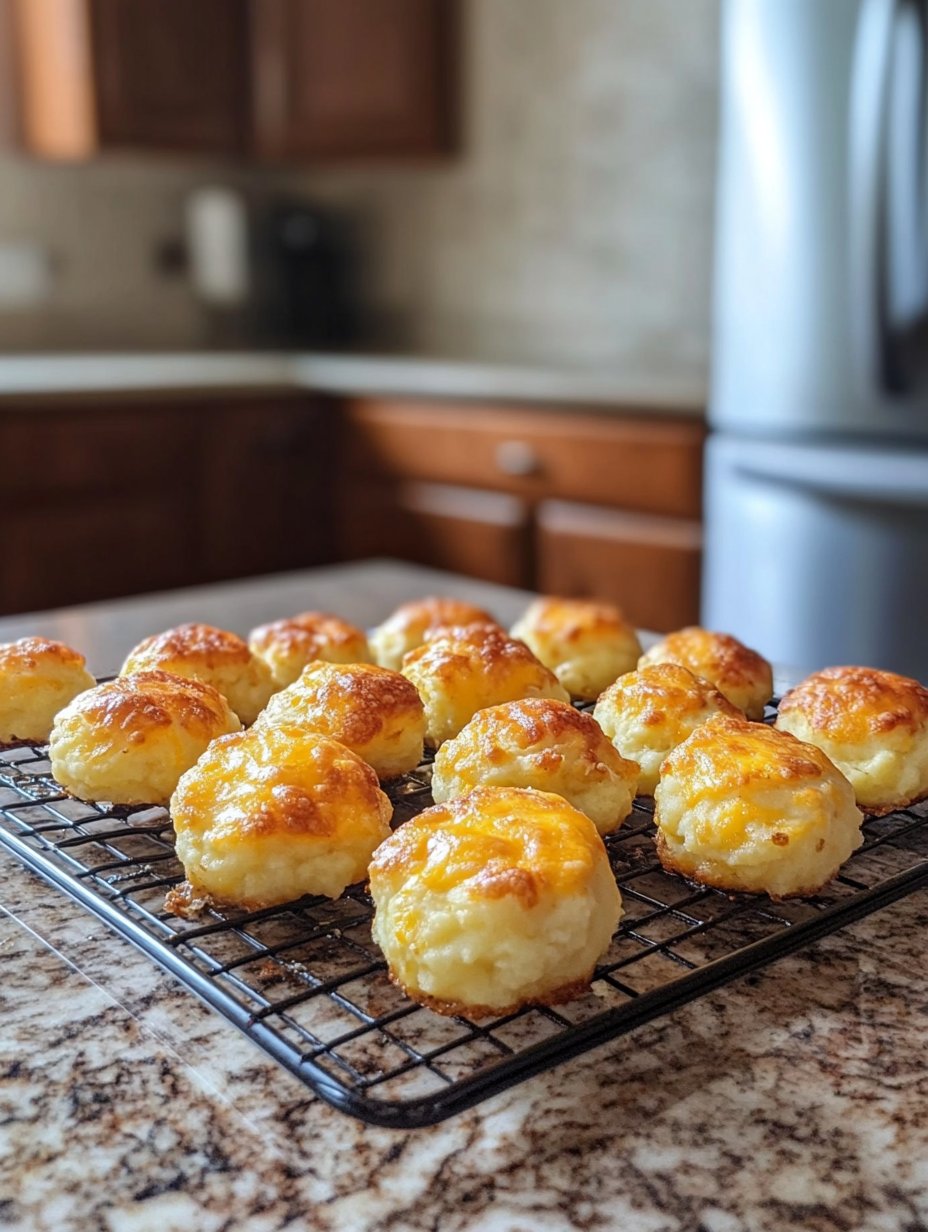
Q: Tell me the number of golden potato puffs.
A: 15